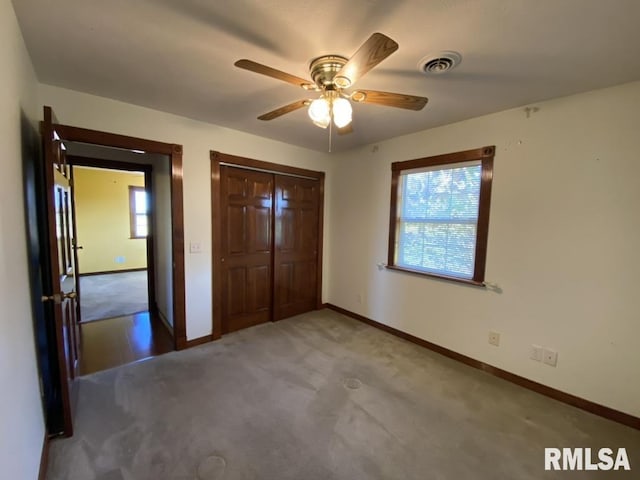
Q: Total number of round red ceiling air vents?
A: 0